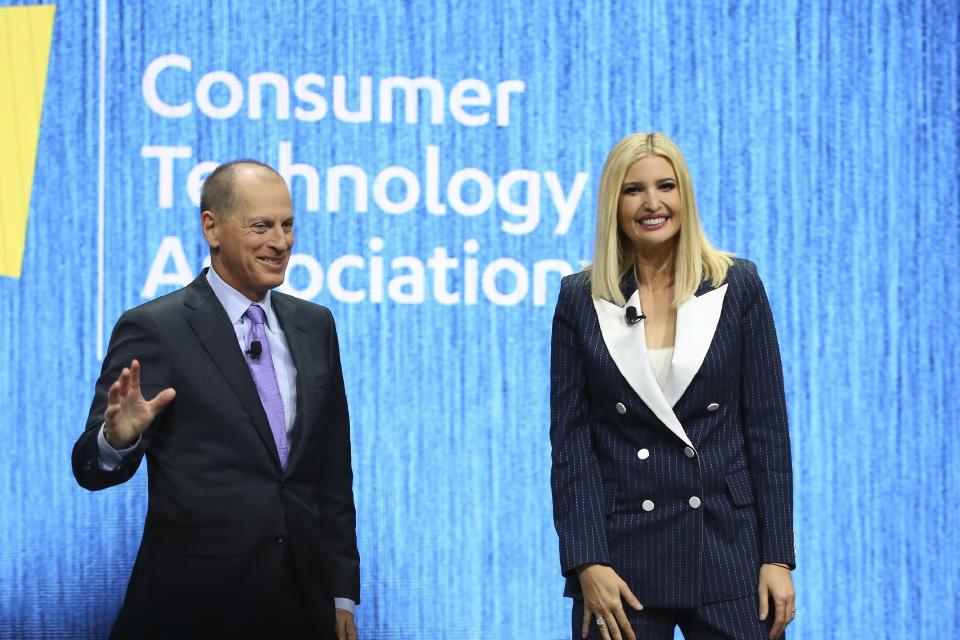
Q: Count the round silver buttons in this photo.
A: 6